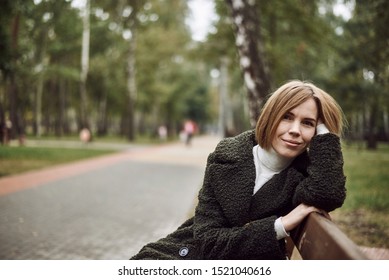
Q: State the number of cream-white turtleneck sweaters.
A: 1